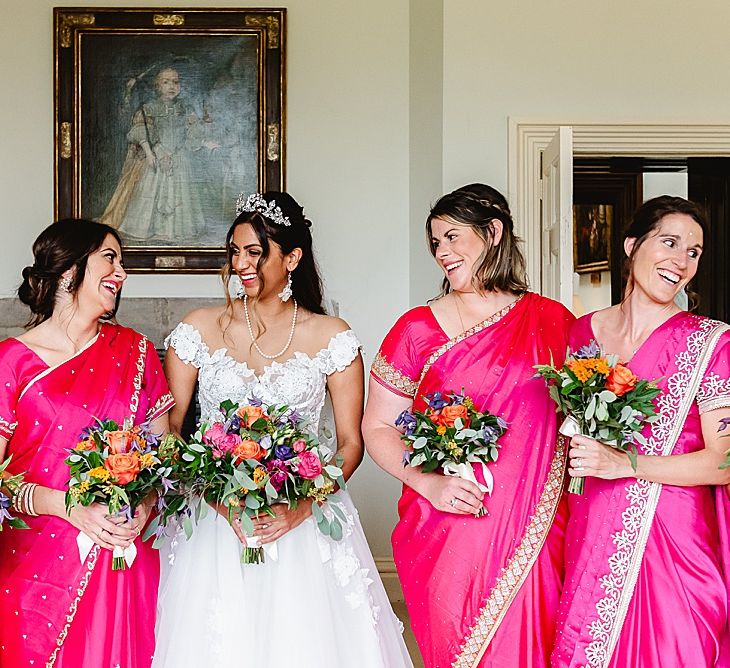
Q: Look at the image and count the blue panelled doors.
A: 0